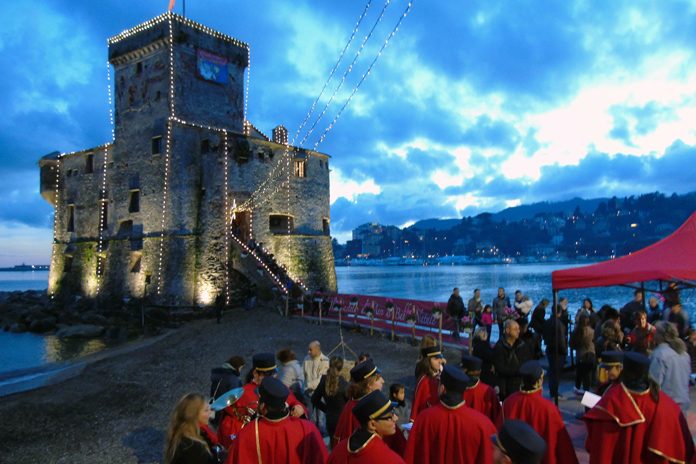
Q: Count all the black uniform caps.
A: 11